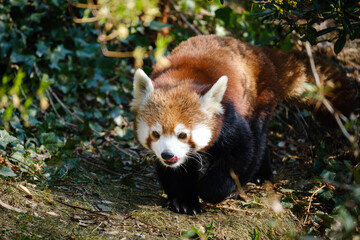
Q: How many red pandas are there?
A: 1